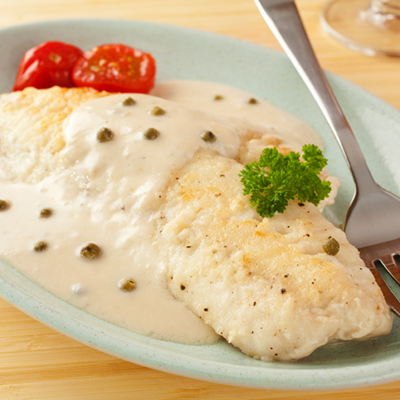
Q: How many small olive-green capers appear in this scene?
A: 13